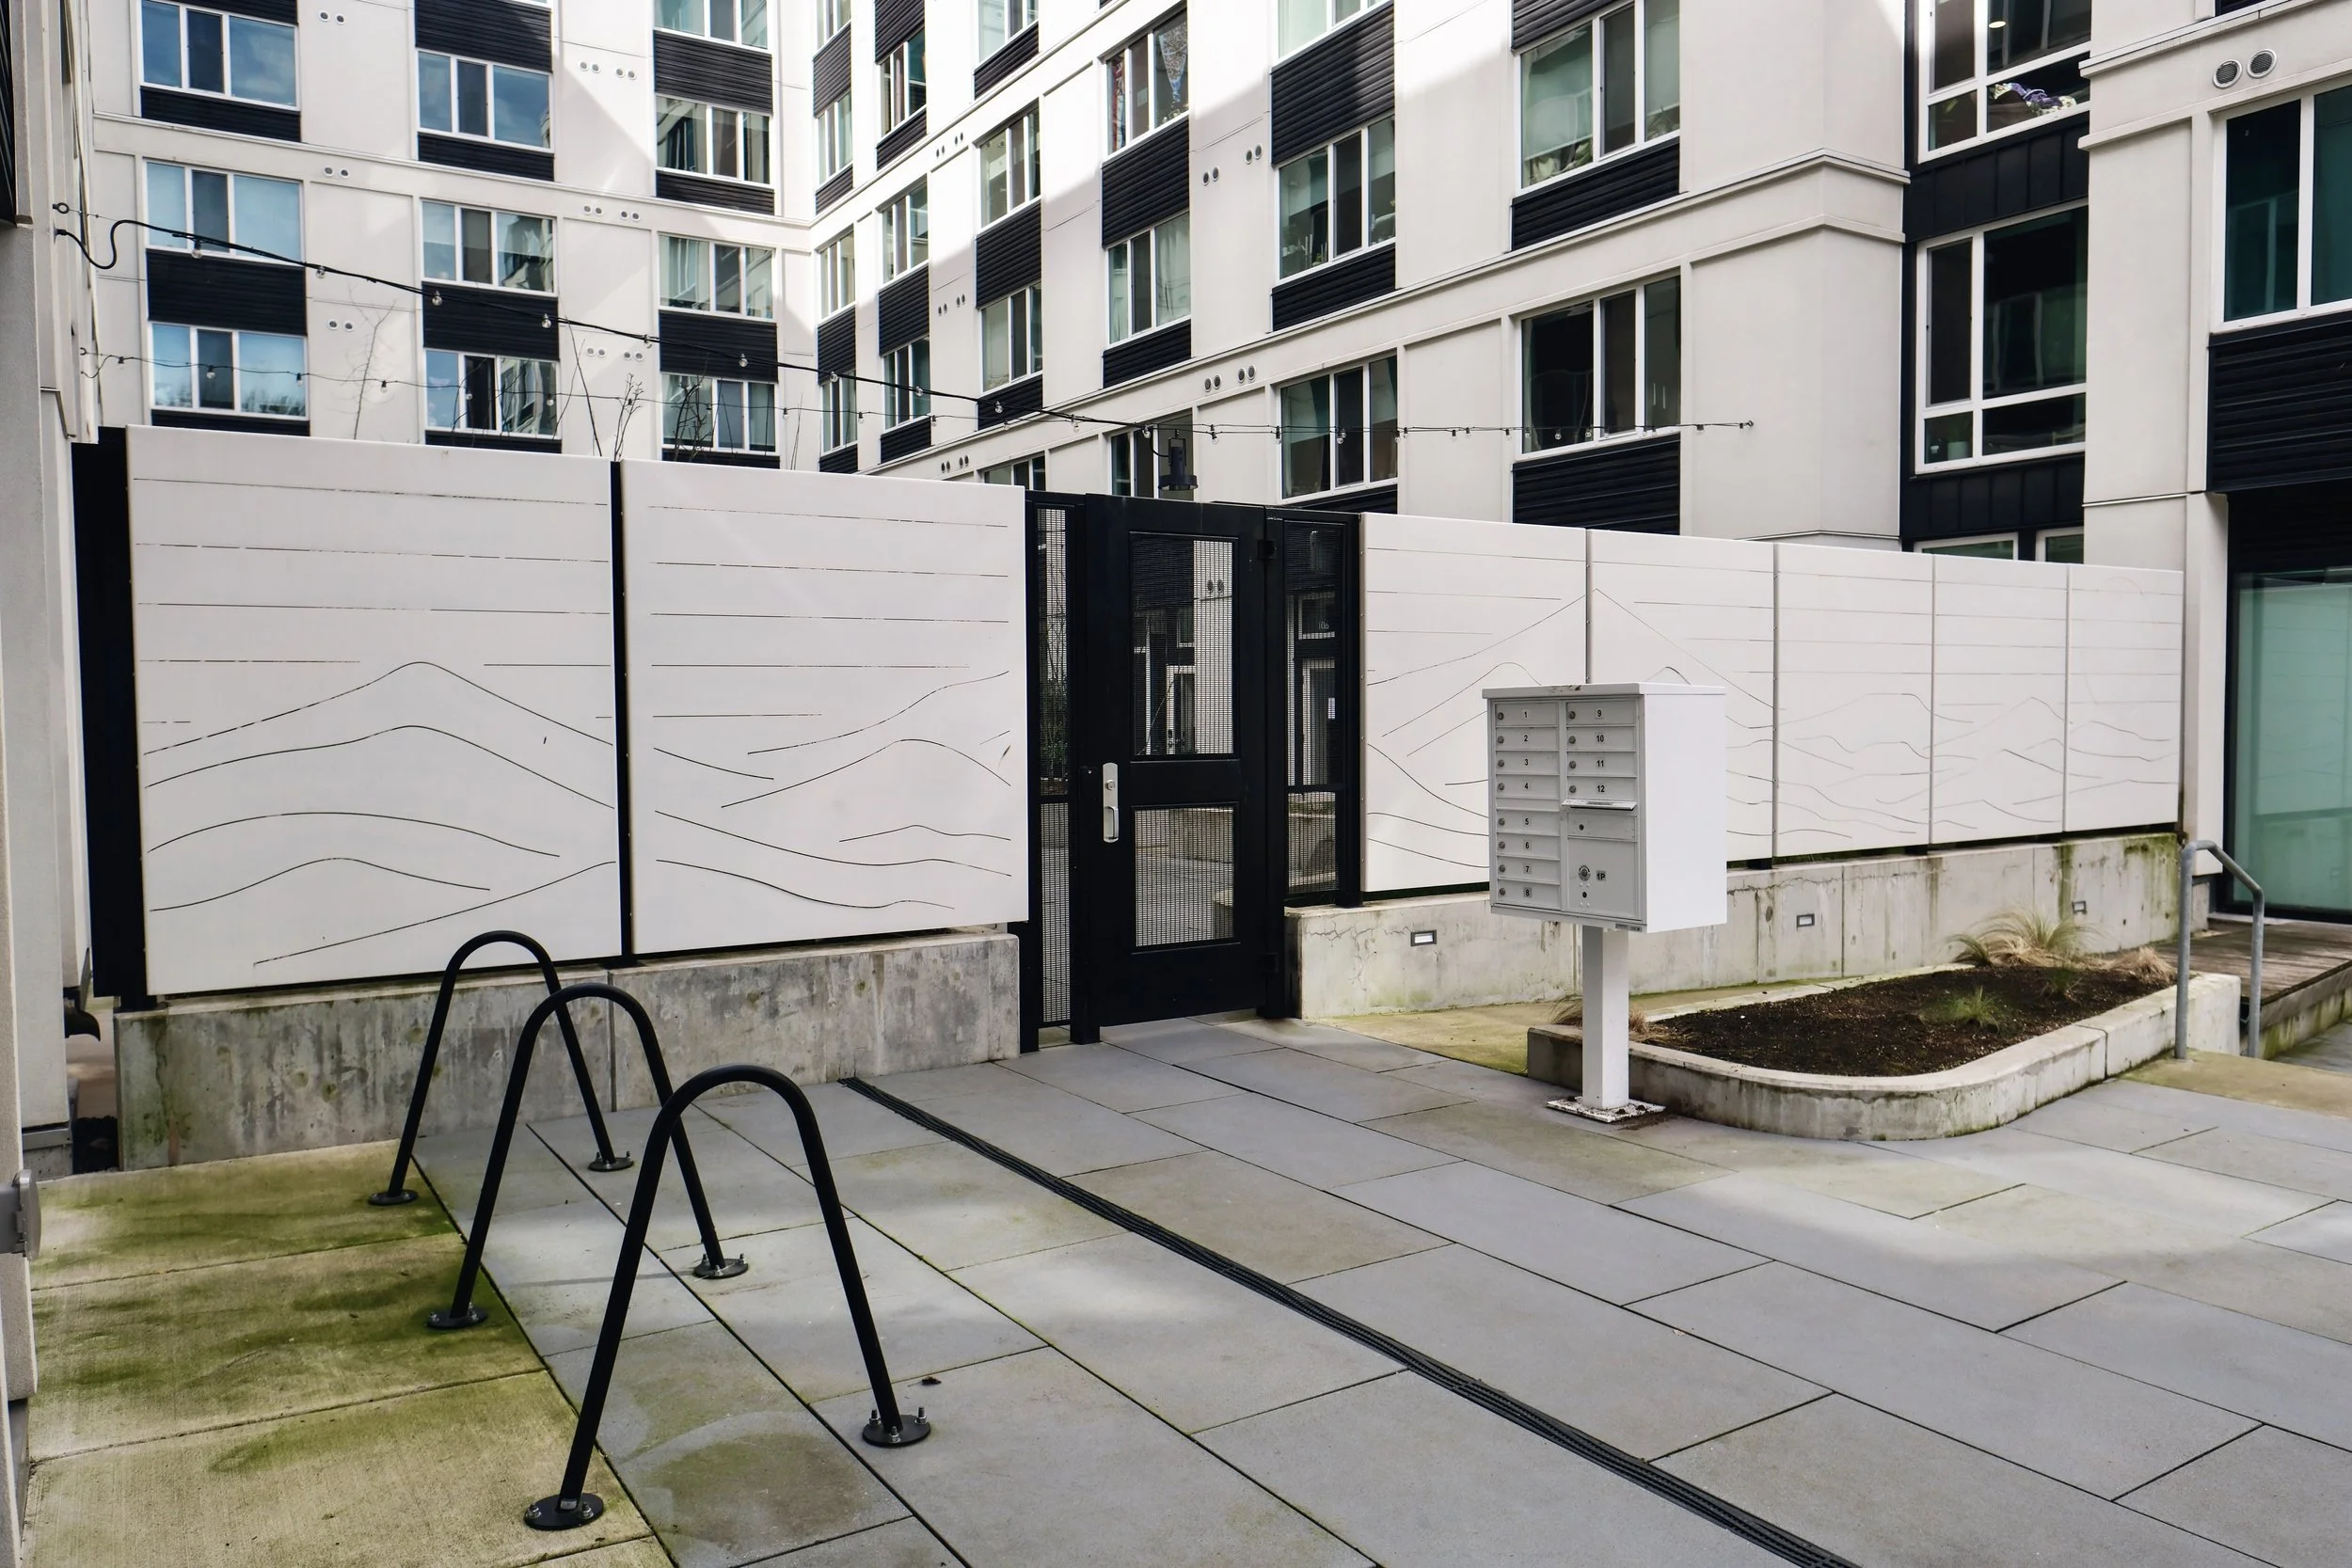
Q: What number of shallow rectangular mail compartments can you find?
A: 12